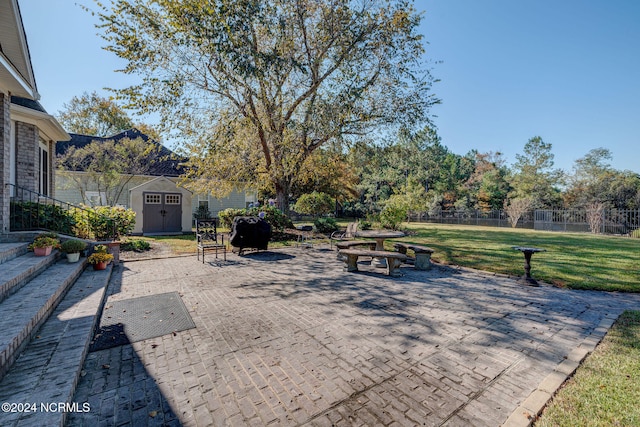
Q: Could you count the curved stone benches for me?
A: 3